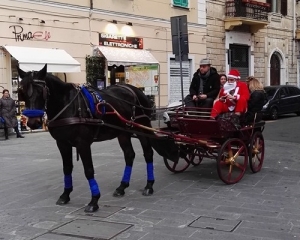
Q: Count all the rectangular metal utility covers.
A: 3